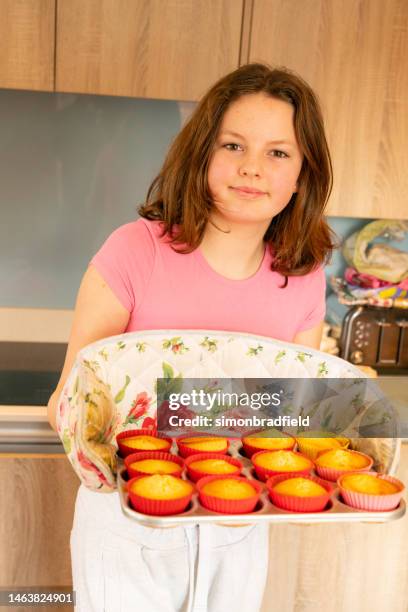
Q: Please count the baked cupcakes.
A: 12